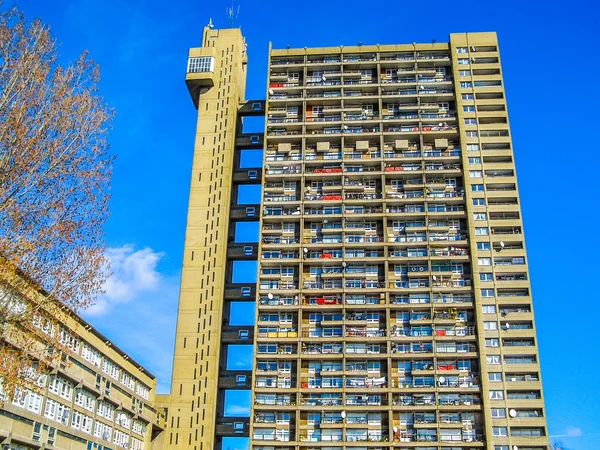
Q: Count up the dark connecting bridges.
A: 9